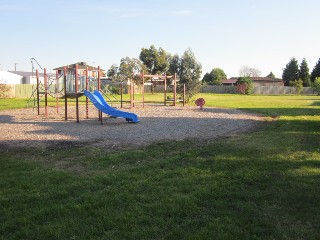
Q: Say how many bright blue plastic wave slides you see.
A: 1